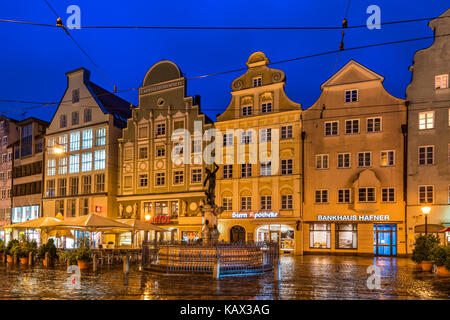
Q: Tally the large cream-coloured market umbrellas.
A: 3